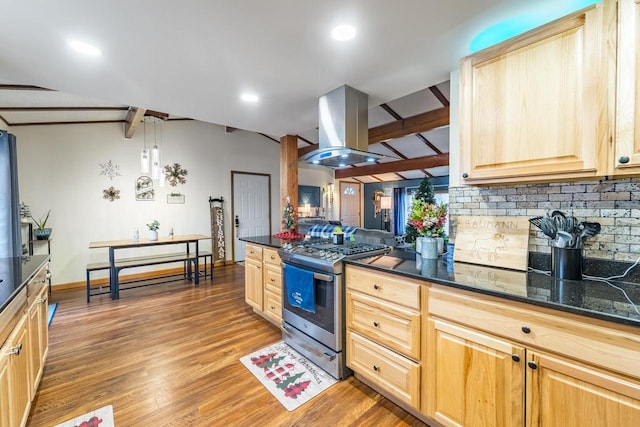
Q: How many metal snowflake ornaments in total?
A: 3